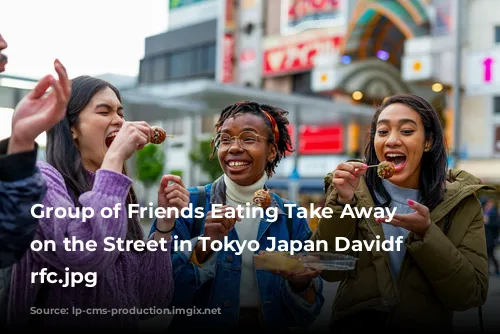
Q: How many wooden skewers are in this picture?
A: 3